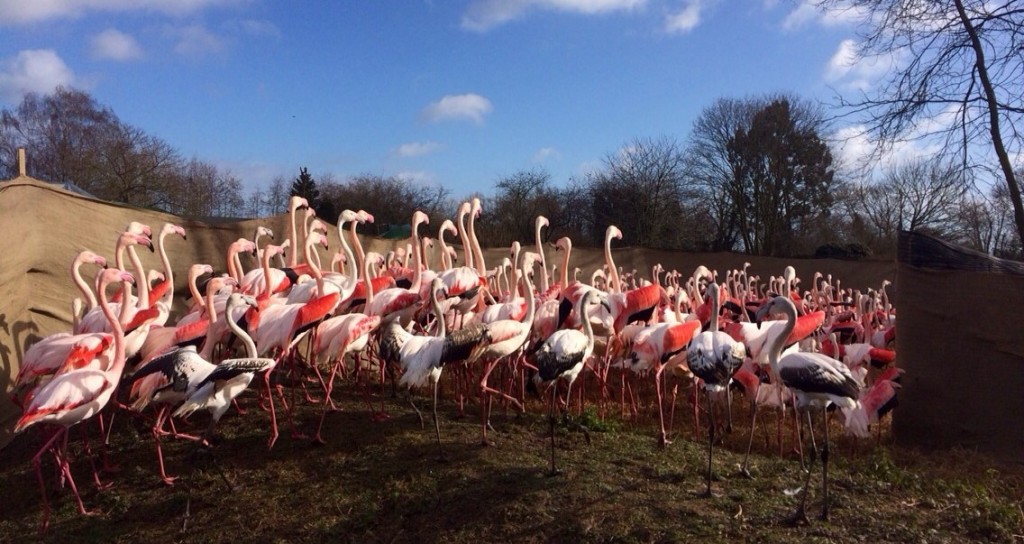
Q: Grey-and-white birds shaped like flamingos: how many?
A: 5